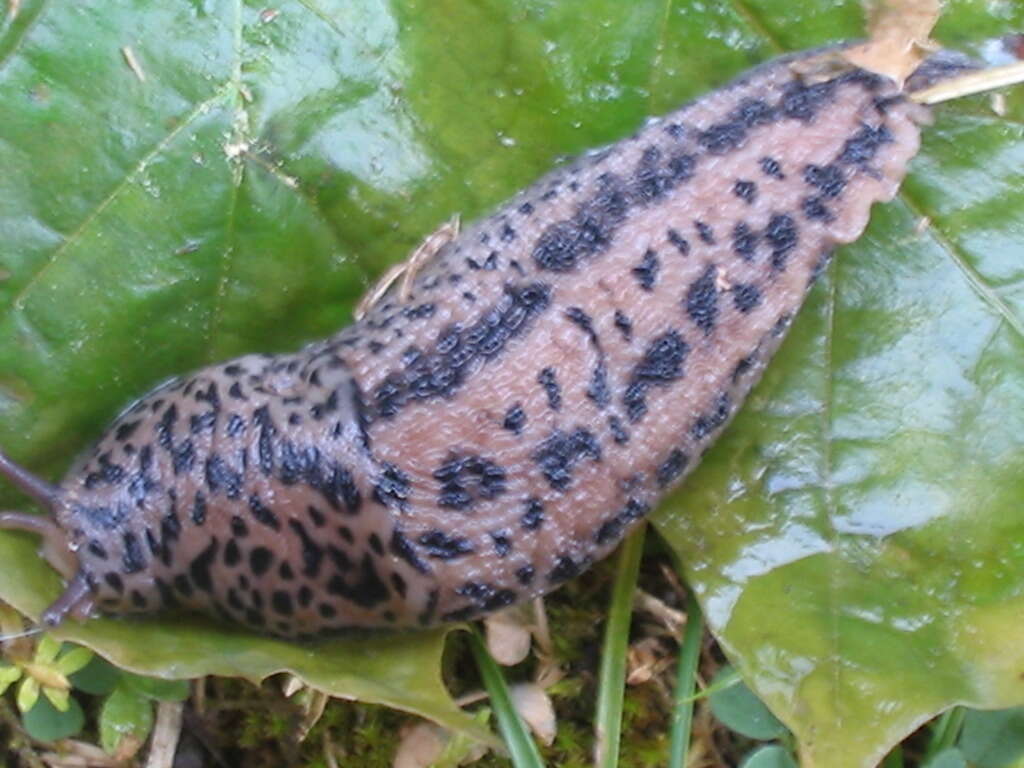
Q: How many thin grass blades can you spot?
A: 3